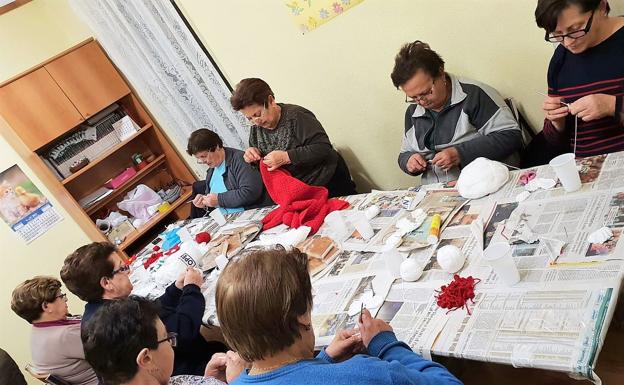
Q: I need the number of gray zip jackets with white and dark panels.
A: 1